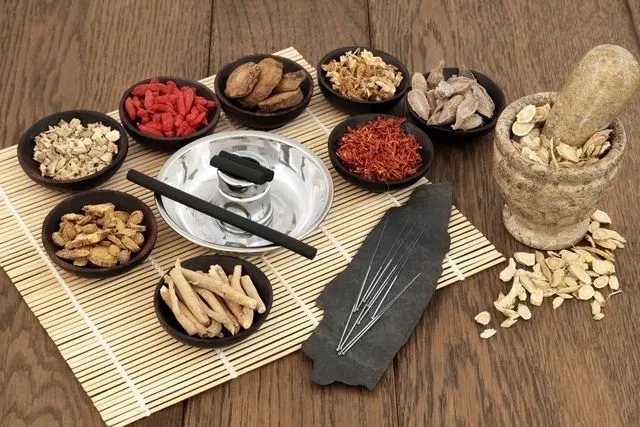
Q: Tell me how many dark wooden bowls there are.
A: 8